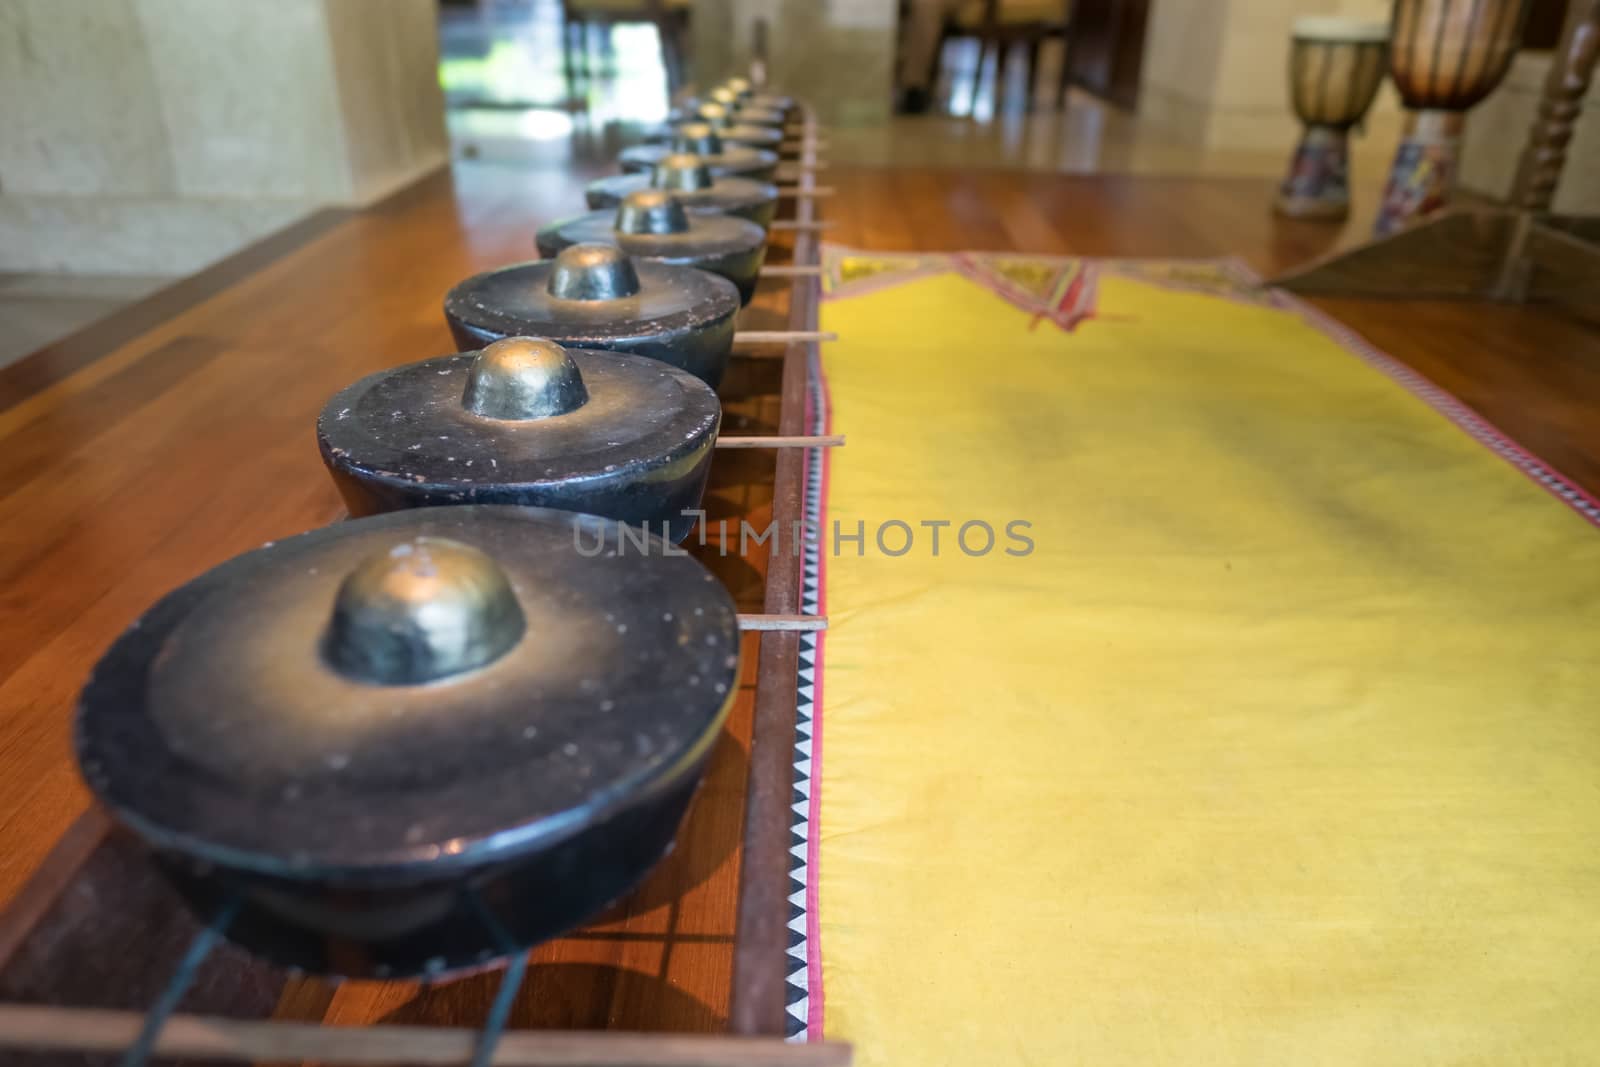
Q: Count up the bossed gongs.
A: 9